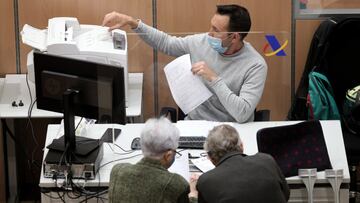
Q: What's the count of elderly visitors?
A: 2